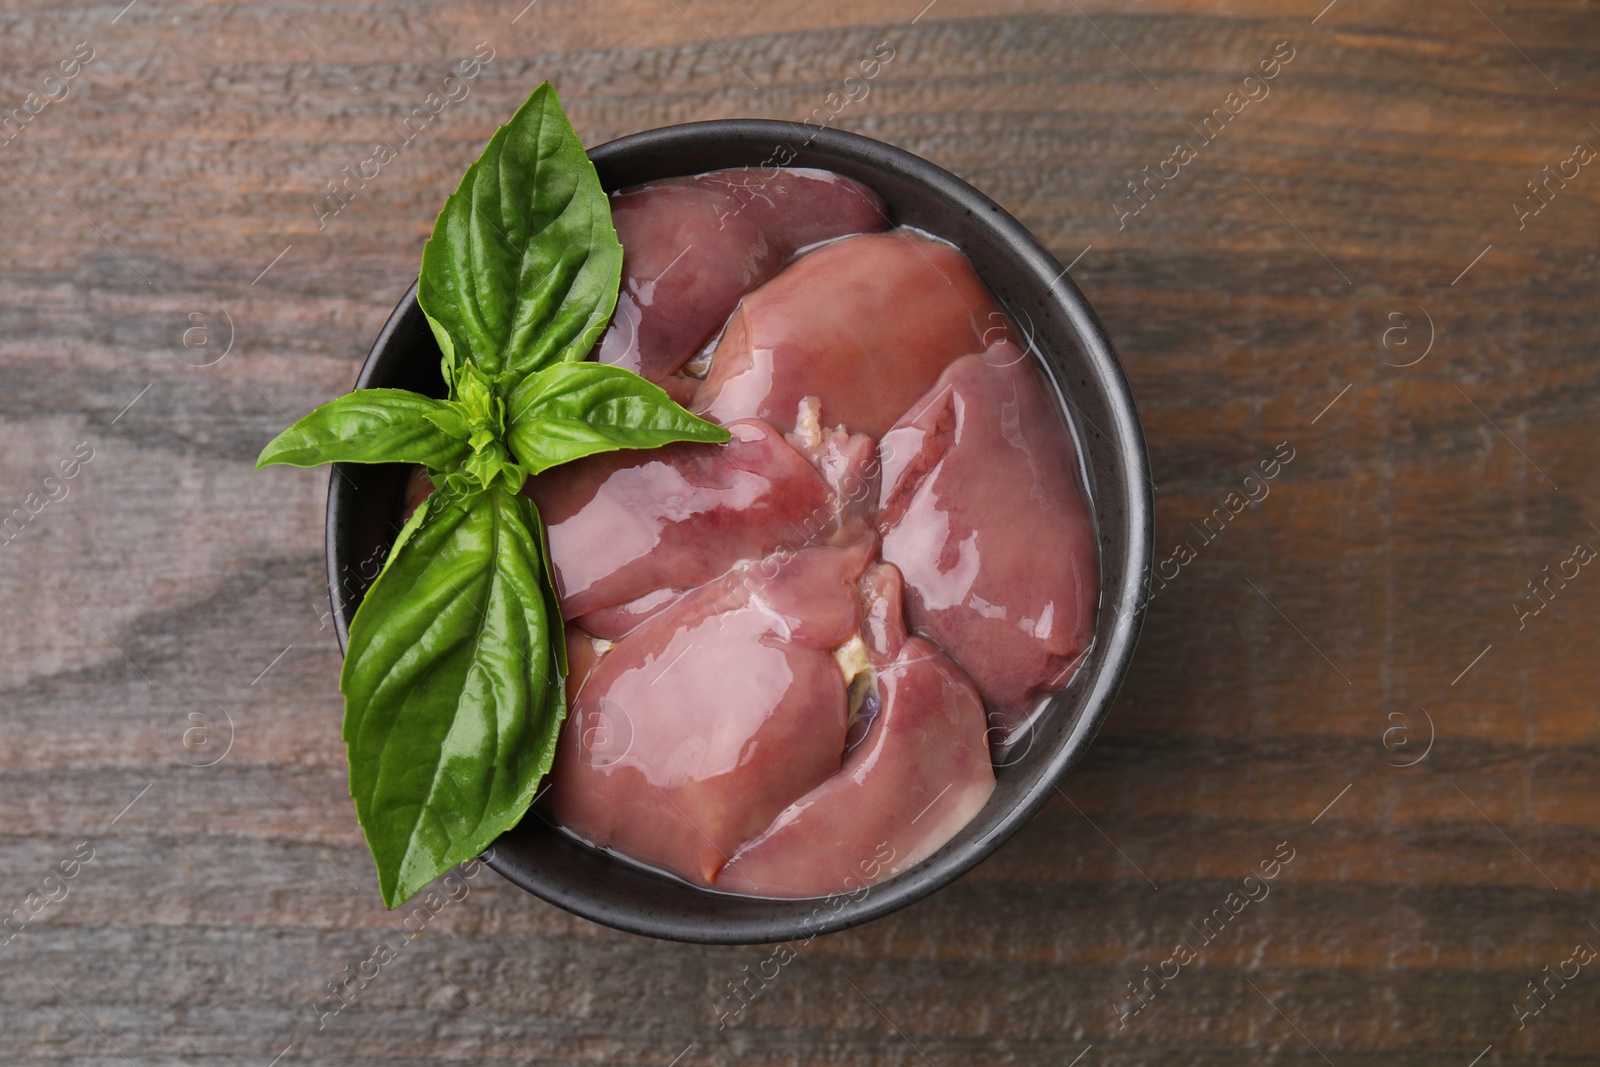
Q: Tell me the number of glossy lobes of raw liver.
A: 6